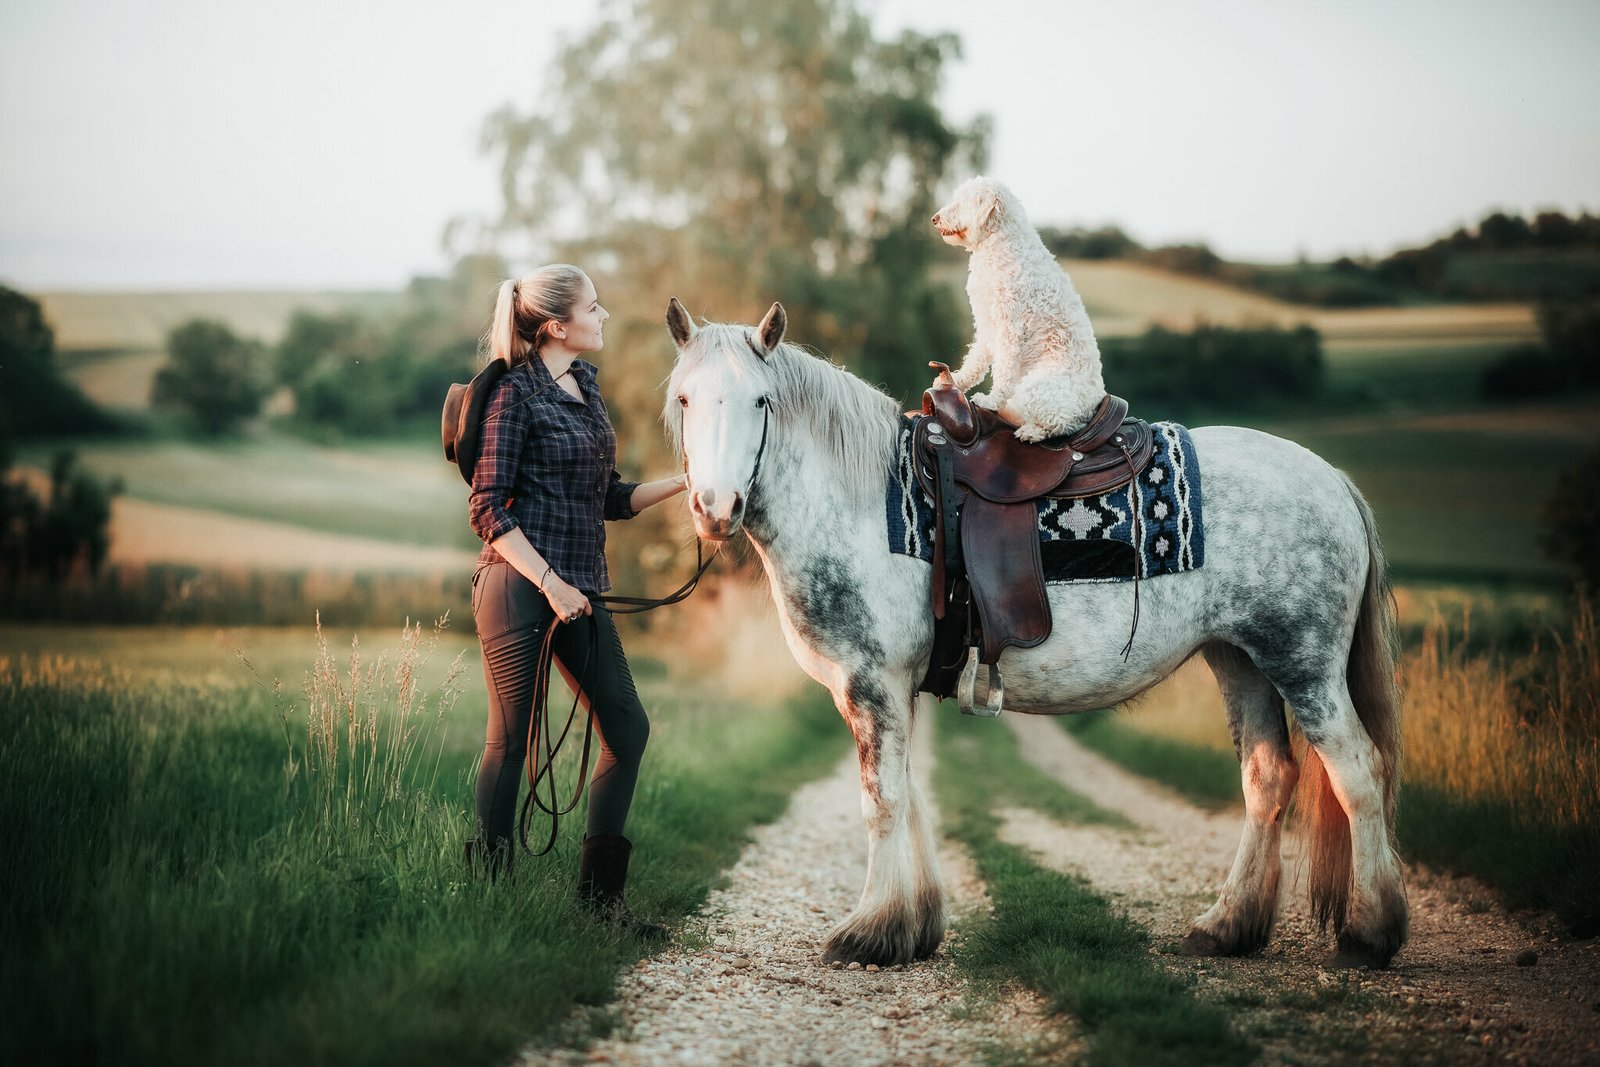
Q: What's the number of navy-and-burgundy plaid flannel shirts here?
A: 1